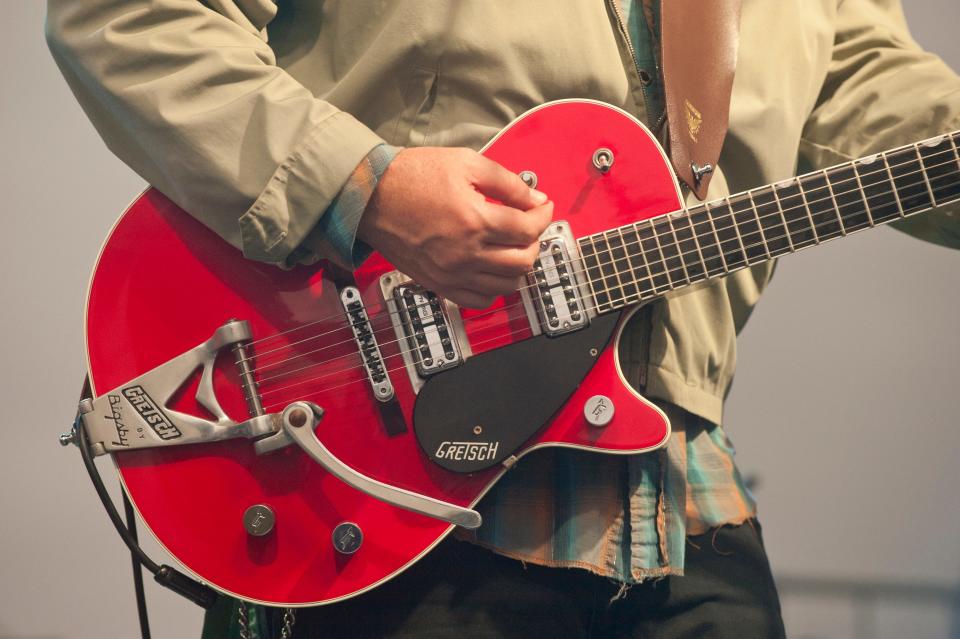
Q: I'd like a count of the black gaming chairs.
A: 0